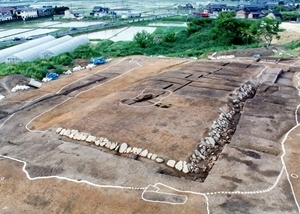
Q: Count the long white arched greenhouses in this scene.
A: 3